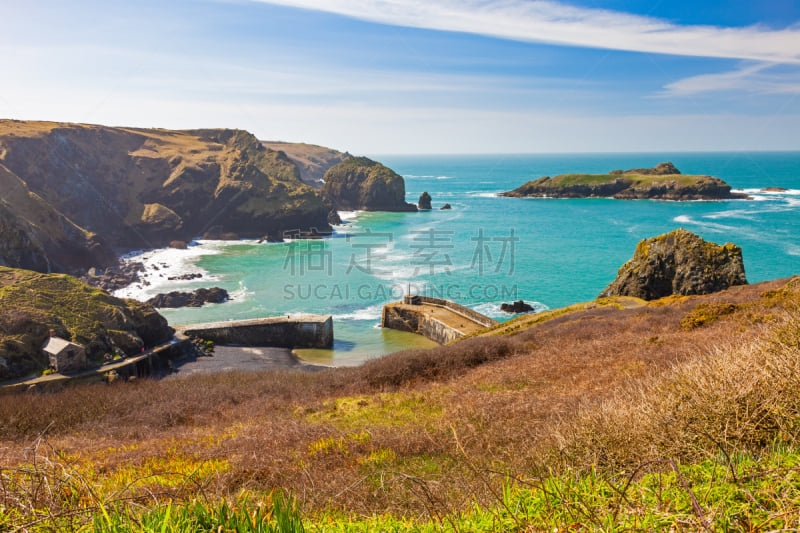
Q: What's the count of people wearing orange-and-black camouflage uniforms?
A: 0